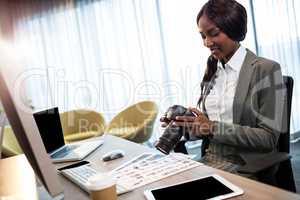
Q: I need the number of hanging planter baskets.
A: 0